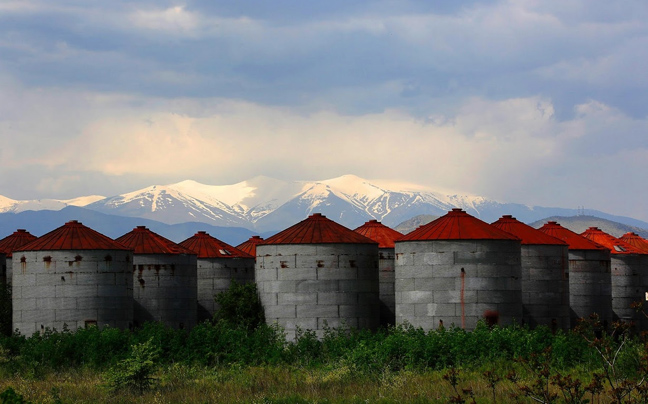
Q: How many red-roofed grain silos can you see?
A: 12